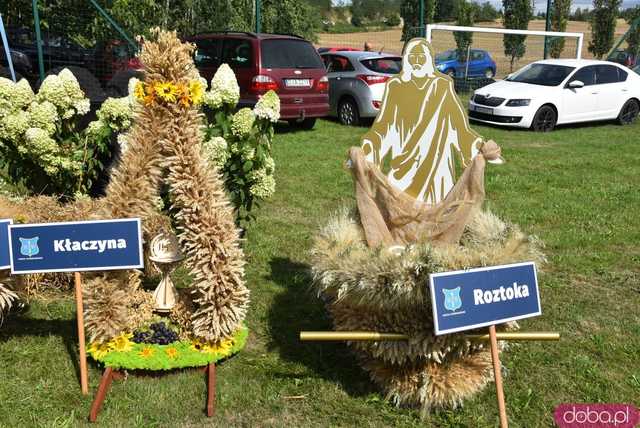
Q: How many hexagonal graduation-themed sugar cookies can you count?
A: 0